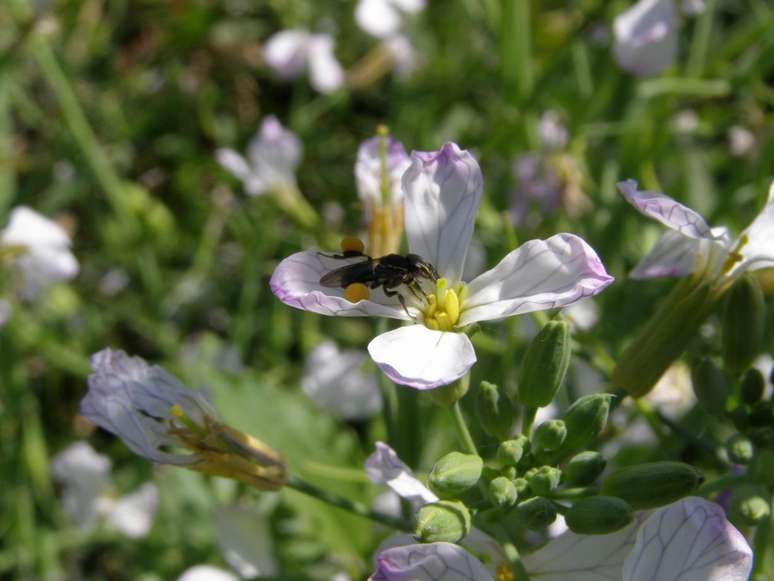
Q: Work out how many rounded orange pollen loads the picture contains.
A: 2